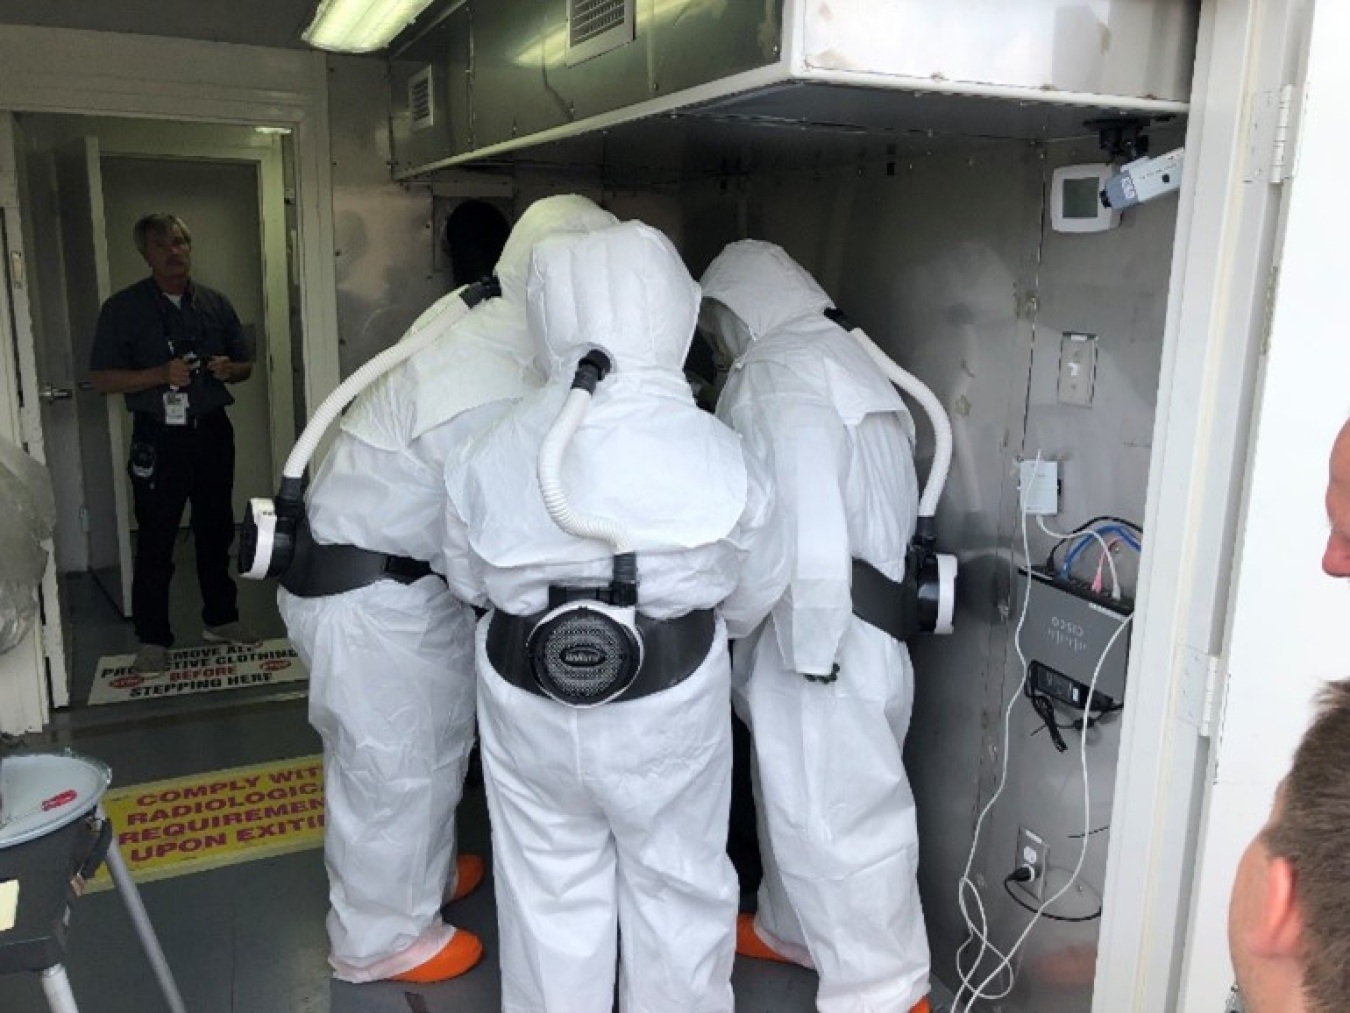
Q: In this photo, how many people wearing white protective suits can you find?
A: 3